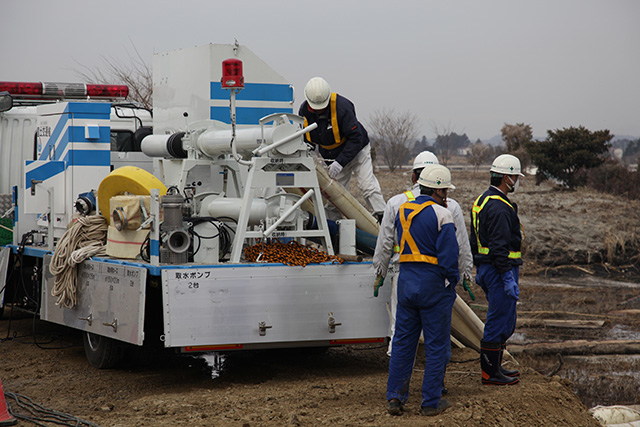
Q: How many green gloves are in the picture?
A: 2